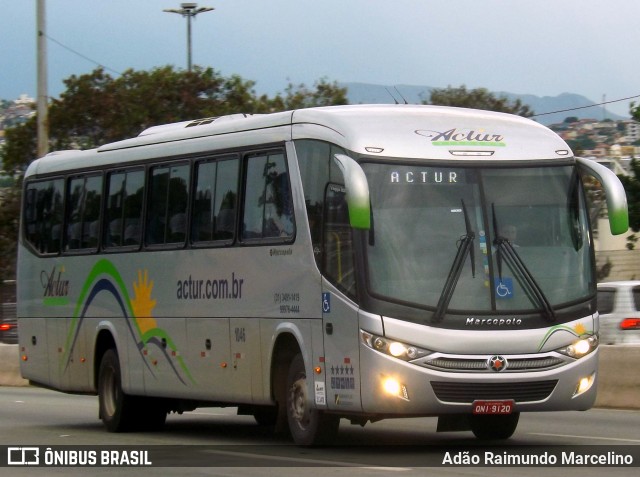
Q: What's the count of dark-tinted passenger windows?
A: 6